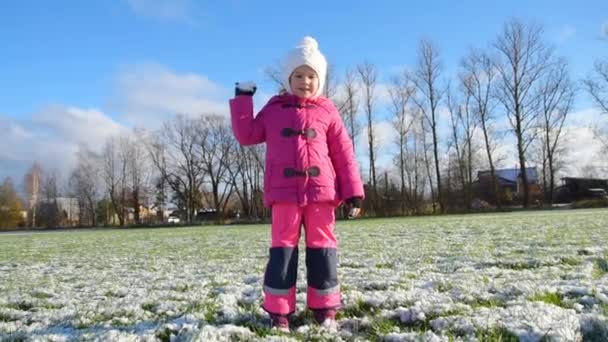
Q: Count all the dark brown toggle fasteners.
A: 3